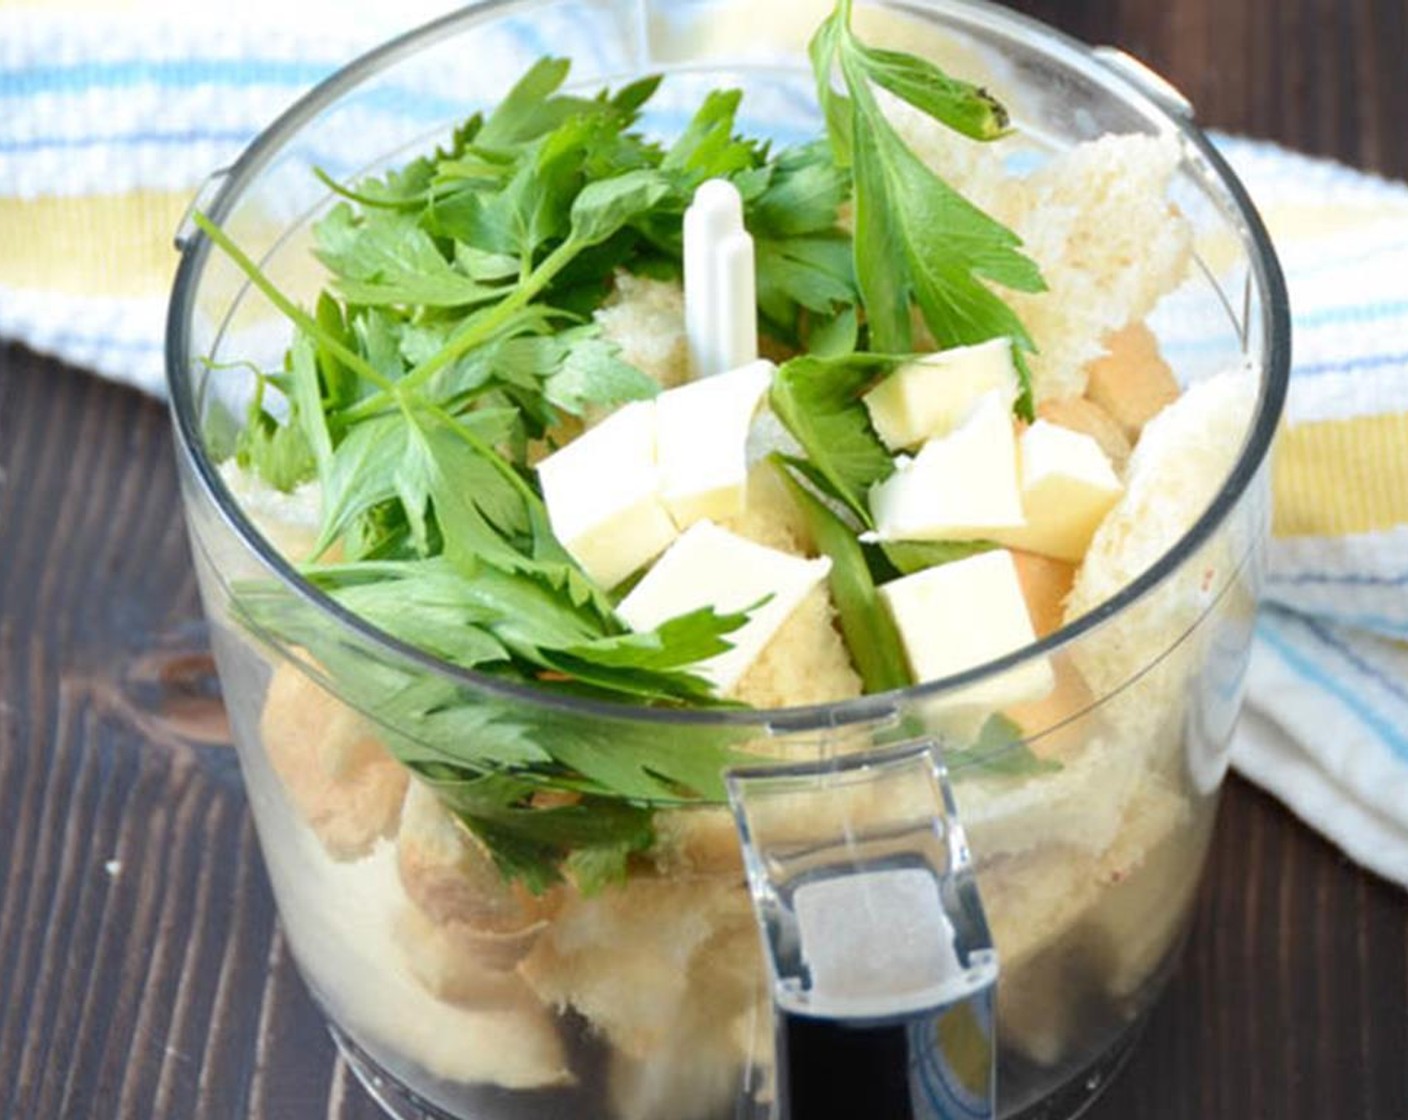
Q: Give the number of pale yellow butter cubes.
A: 7